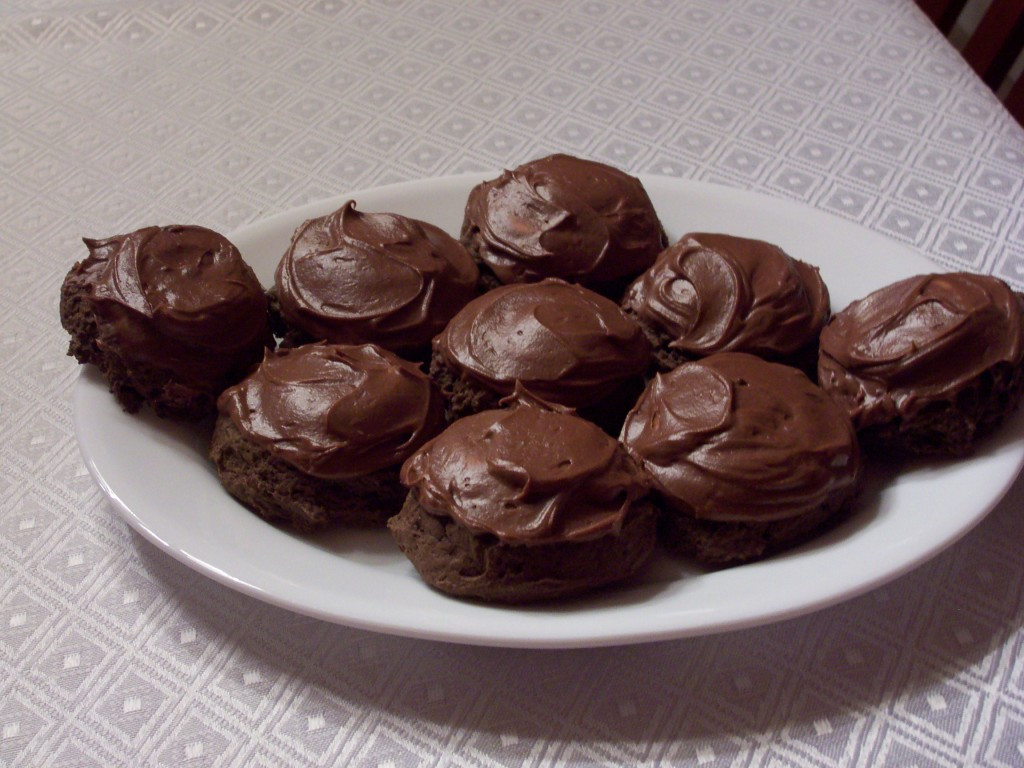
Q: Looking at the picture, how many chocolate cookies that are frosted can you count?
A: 9